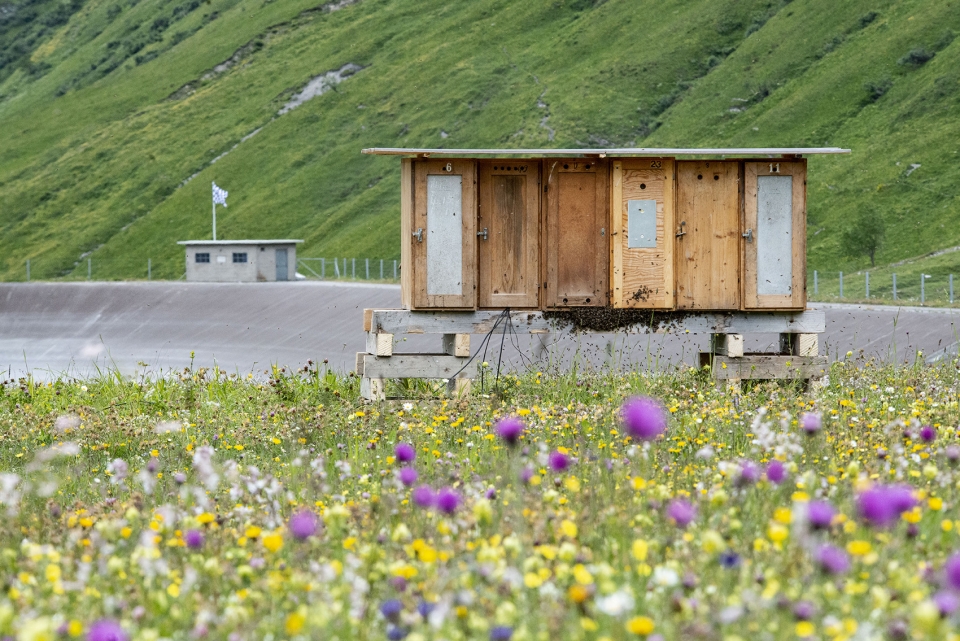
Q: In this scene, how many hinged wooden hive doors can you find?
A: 6